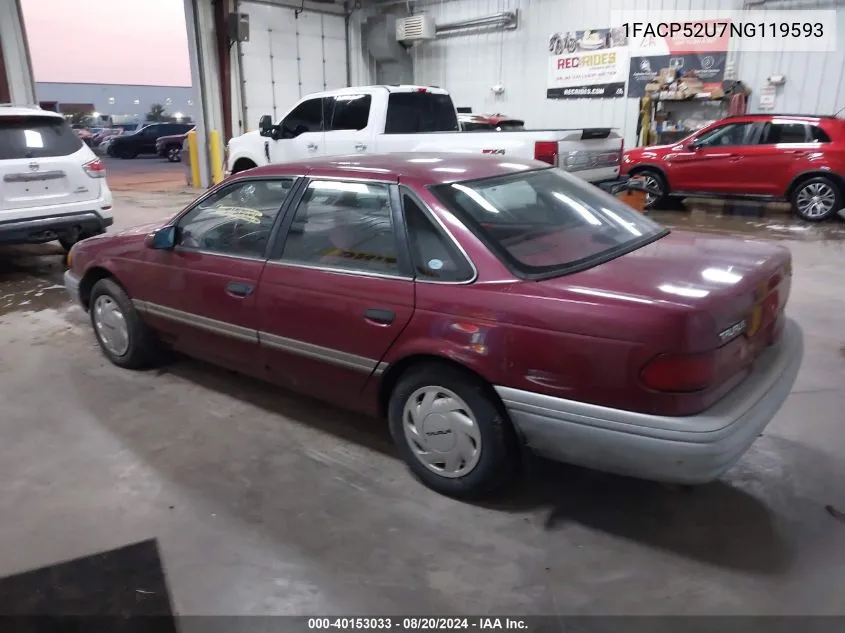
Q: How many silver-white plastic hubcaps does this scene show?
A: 2